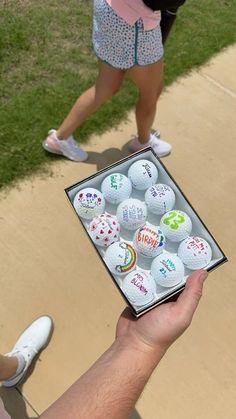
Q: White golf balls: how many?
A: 12